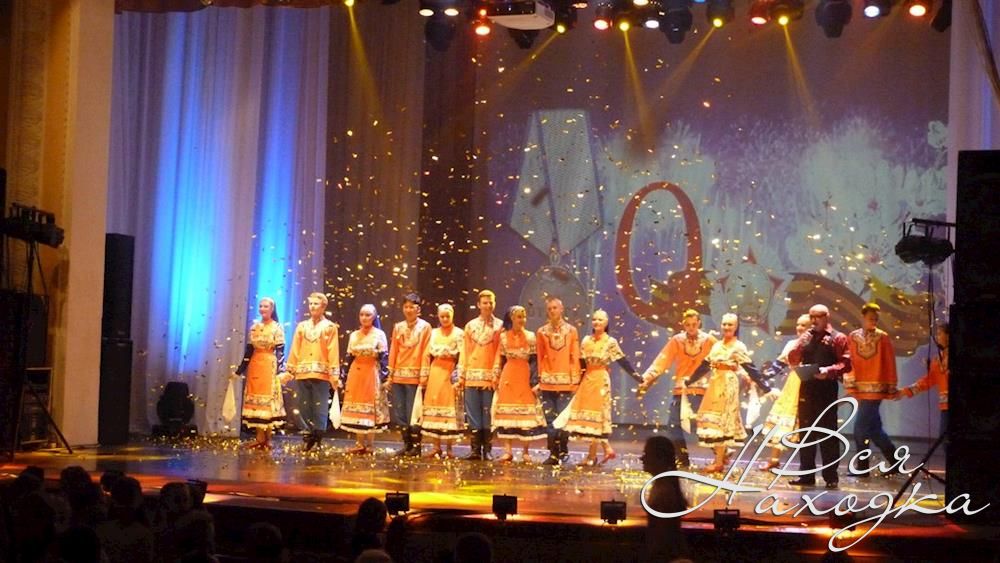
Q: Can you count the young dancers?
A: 14